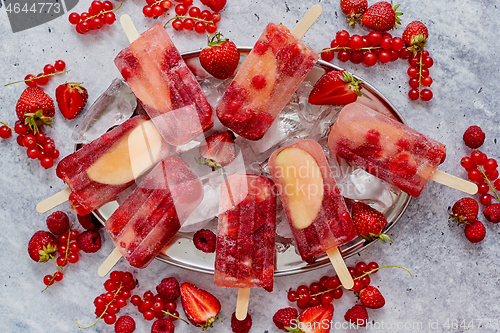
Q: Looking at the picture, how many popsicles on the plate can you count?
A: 7